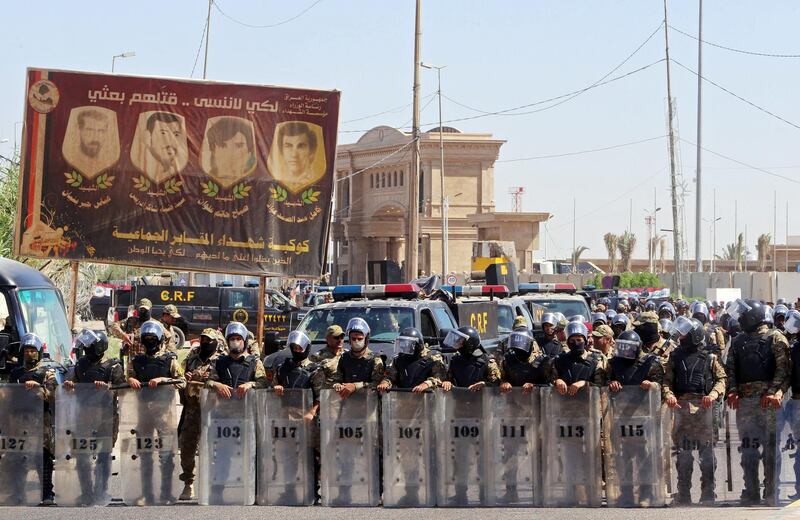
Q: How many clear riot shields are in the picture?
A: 14